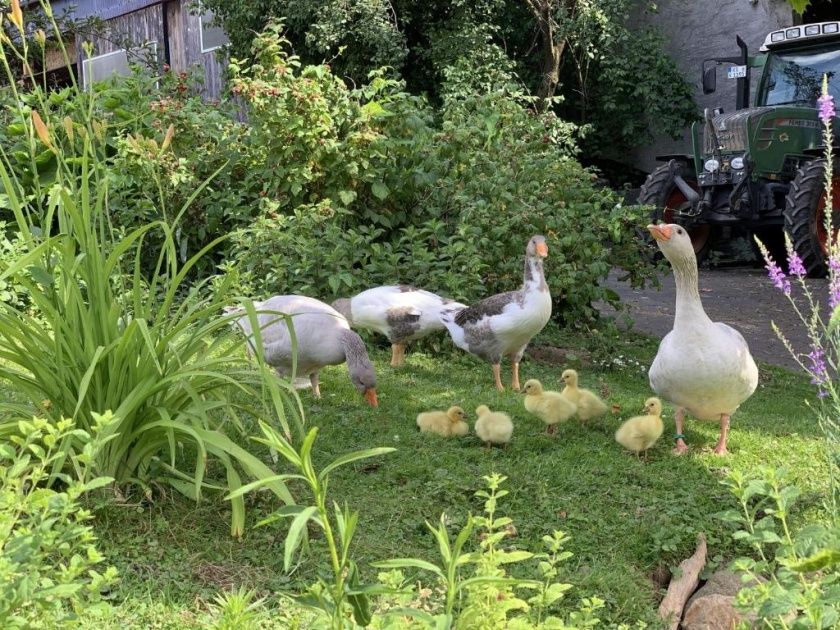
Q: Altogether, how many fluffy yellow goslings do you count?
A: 5